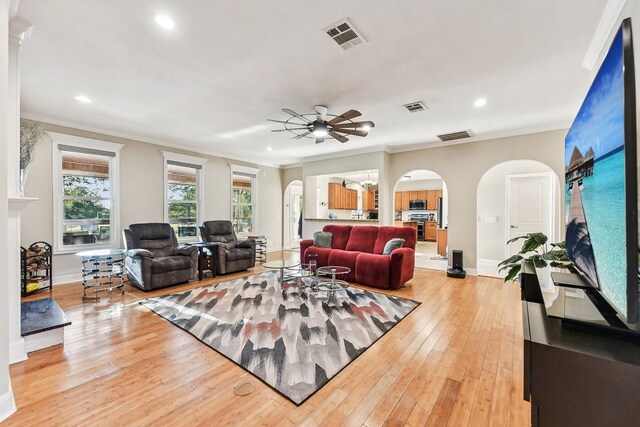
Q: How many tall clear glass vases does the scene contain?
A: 1